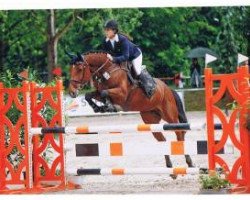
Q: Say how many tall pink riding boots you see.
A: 0